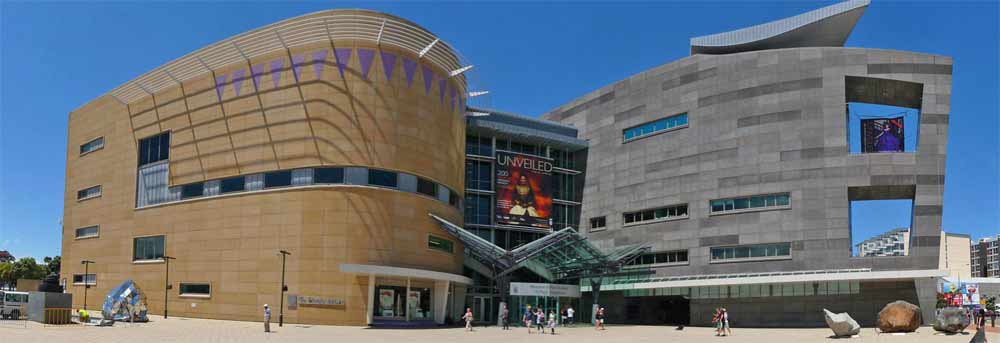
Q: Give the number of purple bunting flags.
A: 14